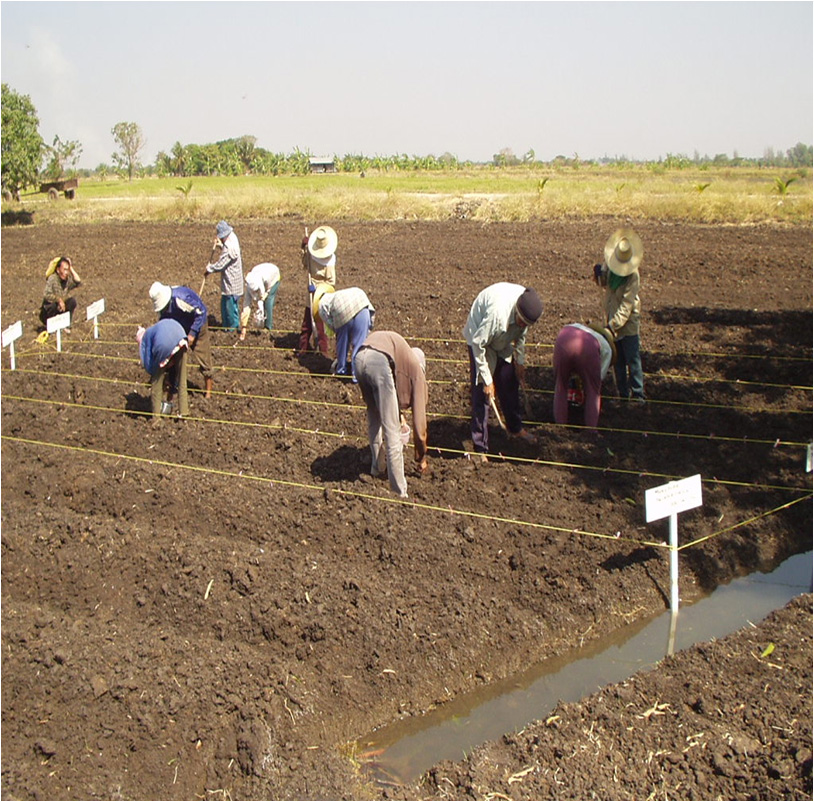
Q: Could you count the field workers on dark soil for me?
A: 11